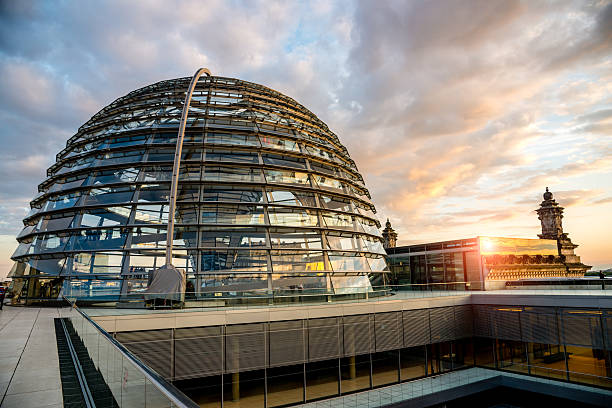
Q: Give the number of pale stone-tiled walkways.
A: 1